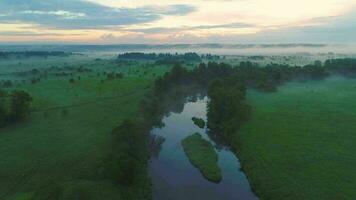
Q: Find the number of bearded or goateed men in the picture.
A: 0